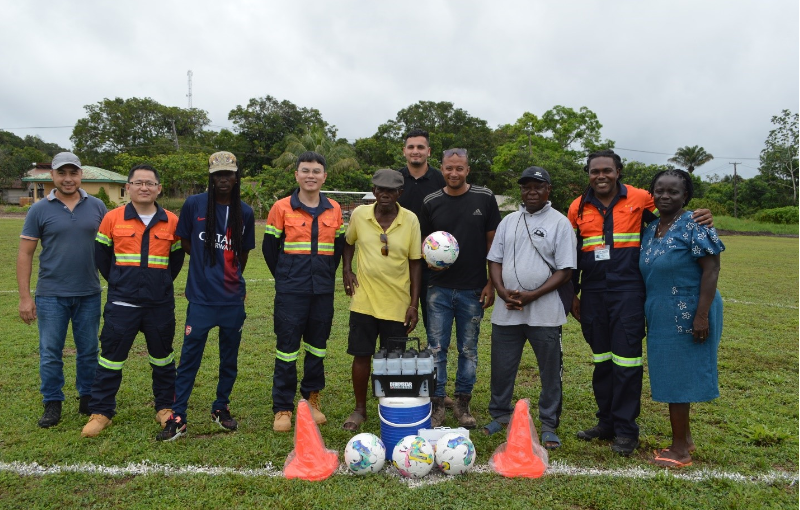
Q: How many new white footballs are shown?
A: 4